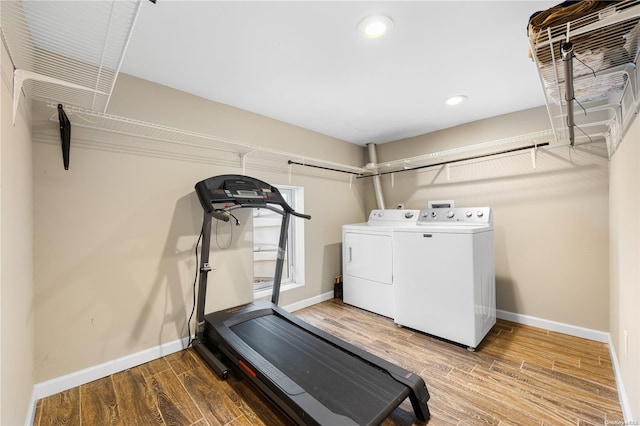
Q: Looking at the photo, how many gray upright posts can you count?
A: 2